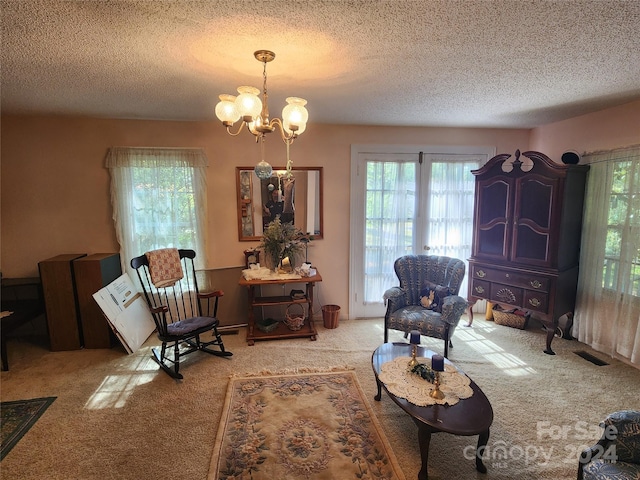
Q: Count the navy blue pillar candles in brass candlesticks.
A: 2